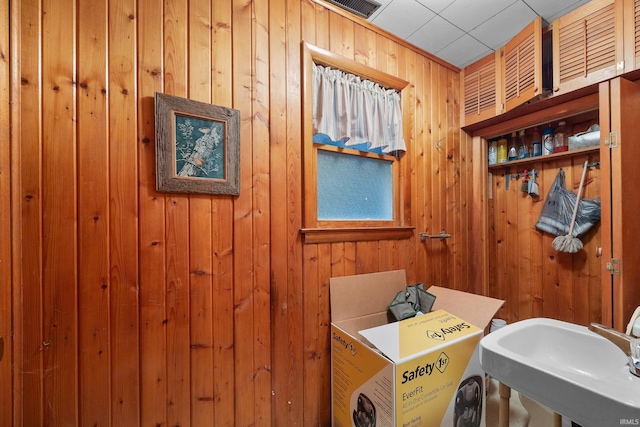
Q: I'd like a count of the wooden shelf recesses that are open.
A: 1